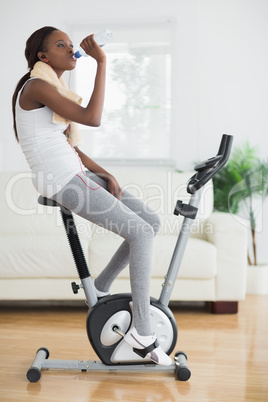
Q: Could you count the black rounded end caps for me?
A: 4